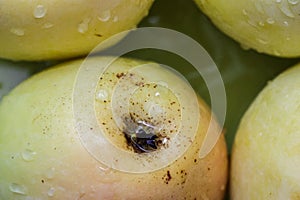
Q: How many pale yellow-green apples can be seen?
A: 4